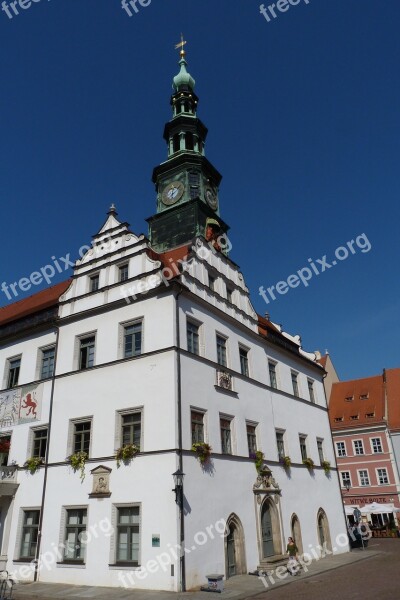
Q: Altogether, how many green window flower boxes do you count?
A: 8